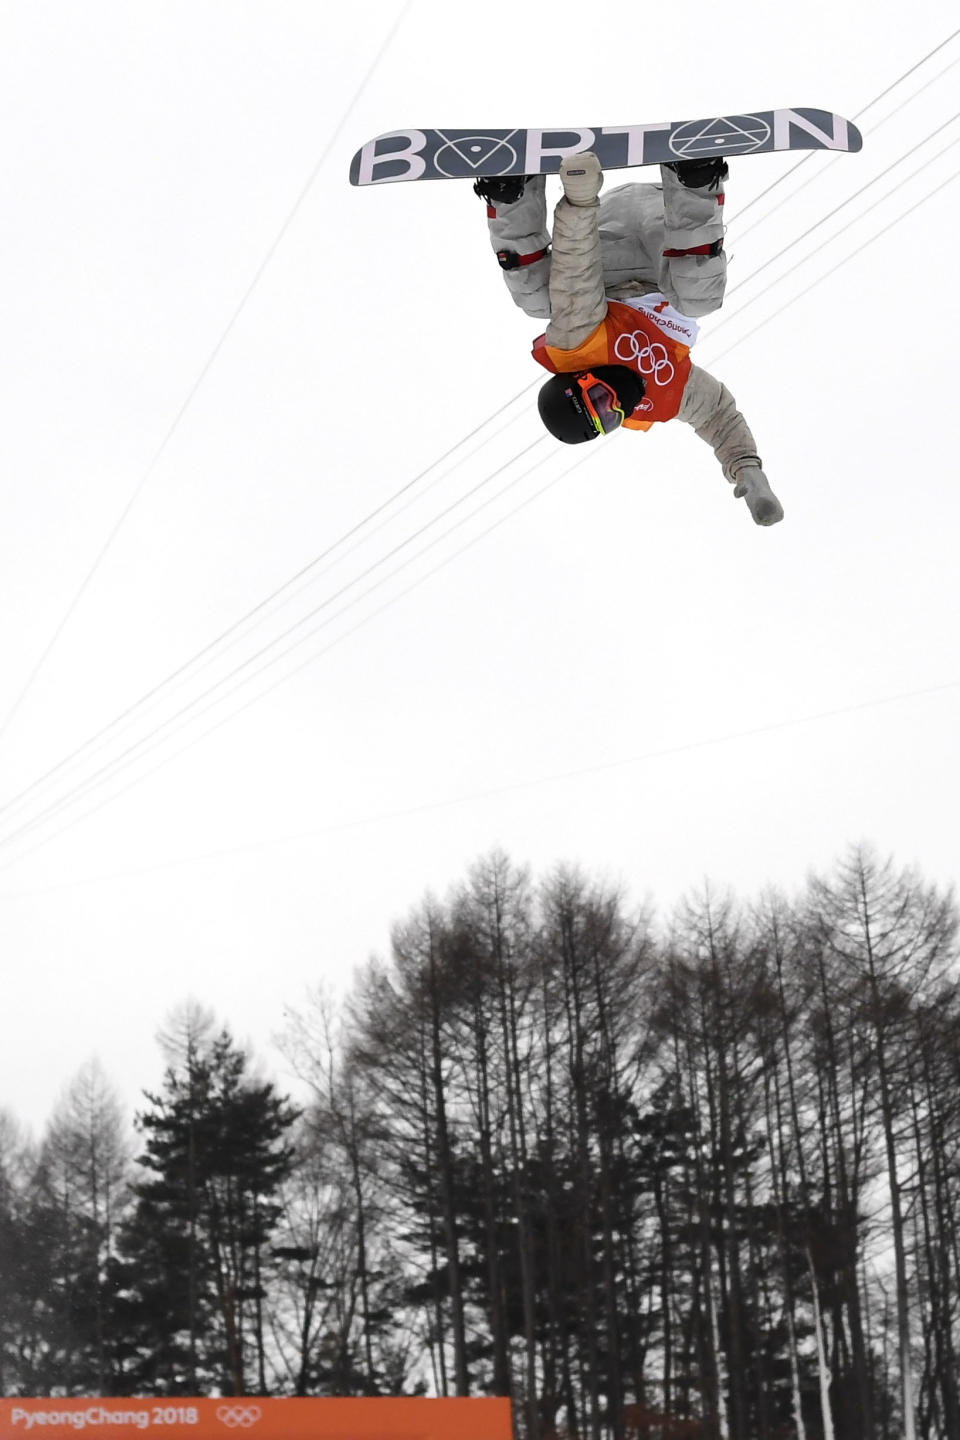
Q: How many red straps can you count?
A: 2